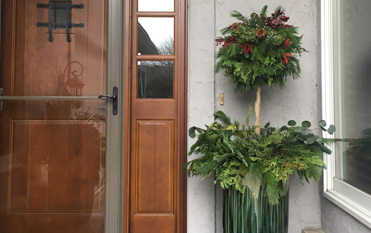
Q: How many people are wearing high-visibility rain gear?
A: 0